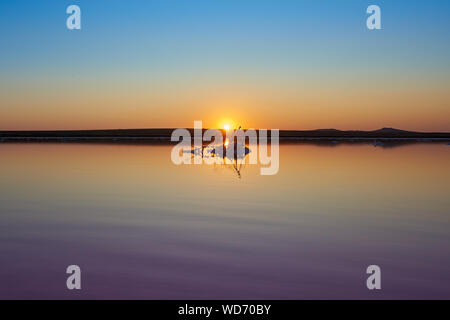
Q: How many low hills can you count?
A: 2